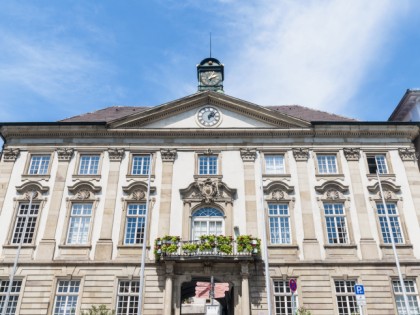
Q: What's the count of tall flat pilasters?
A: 8